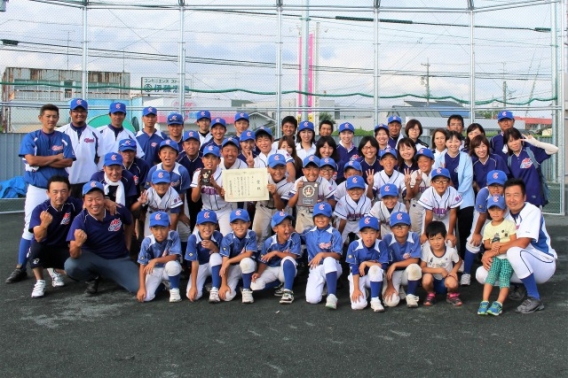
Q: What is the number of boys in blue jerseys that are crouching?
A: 7